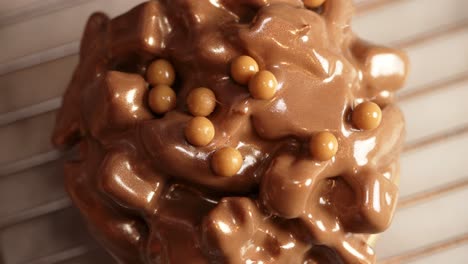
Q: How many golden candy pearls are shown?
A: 10